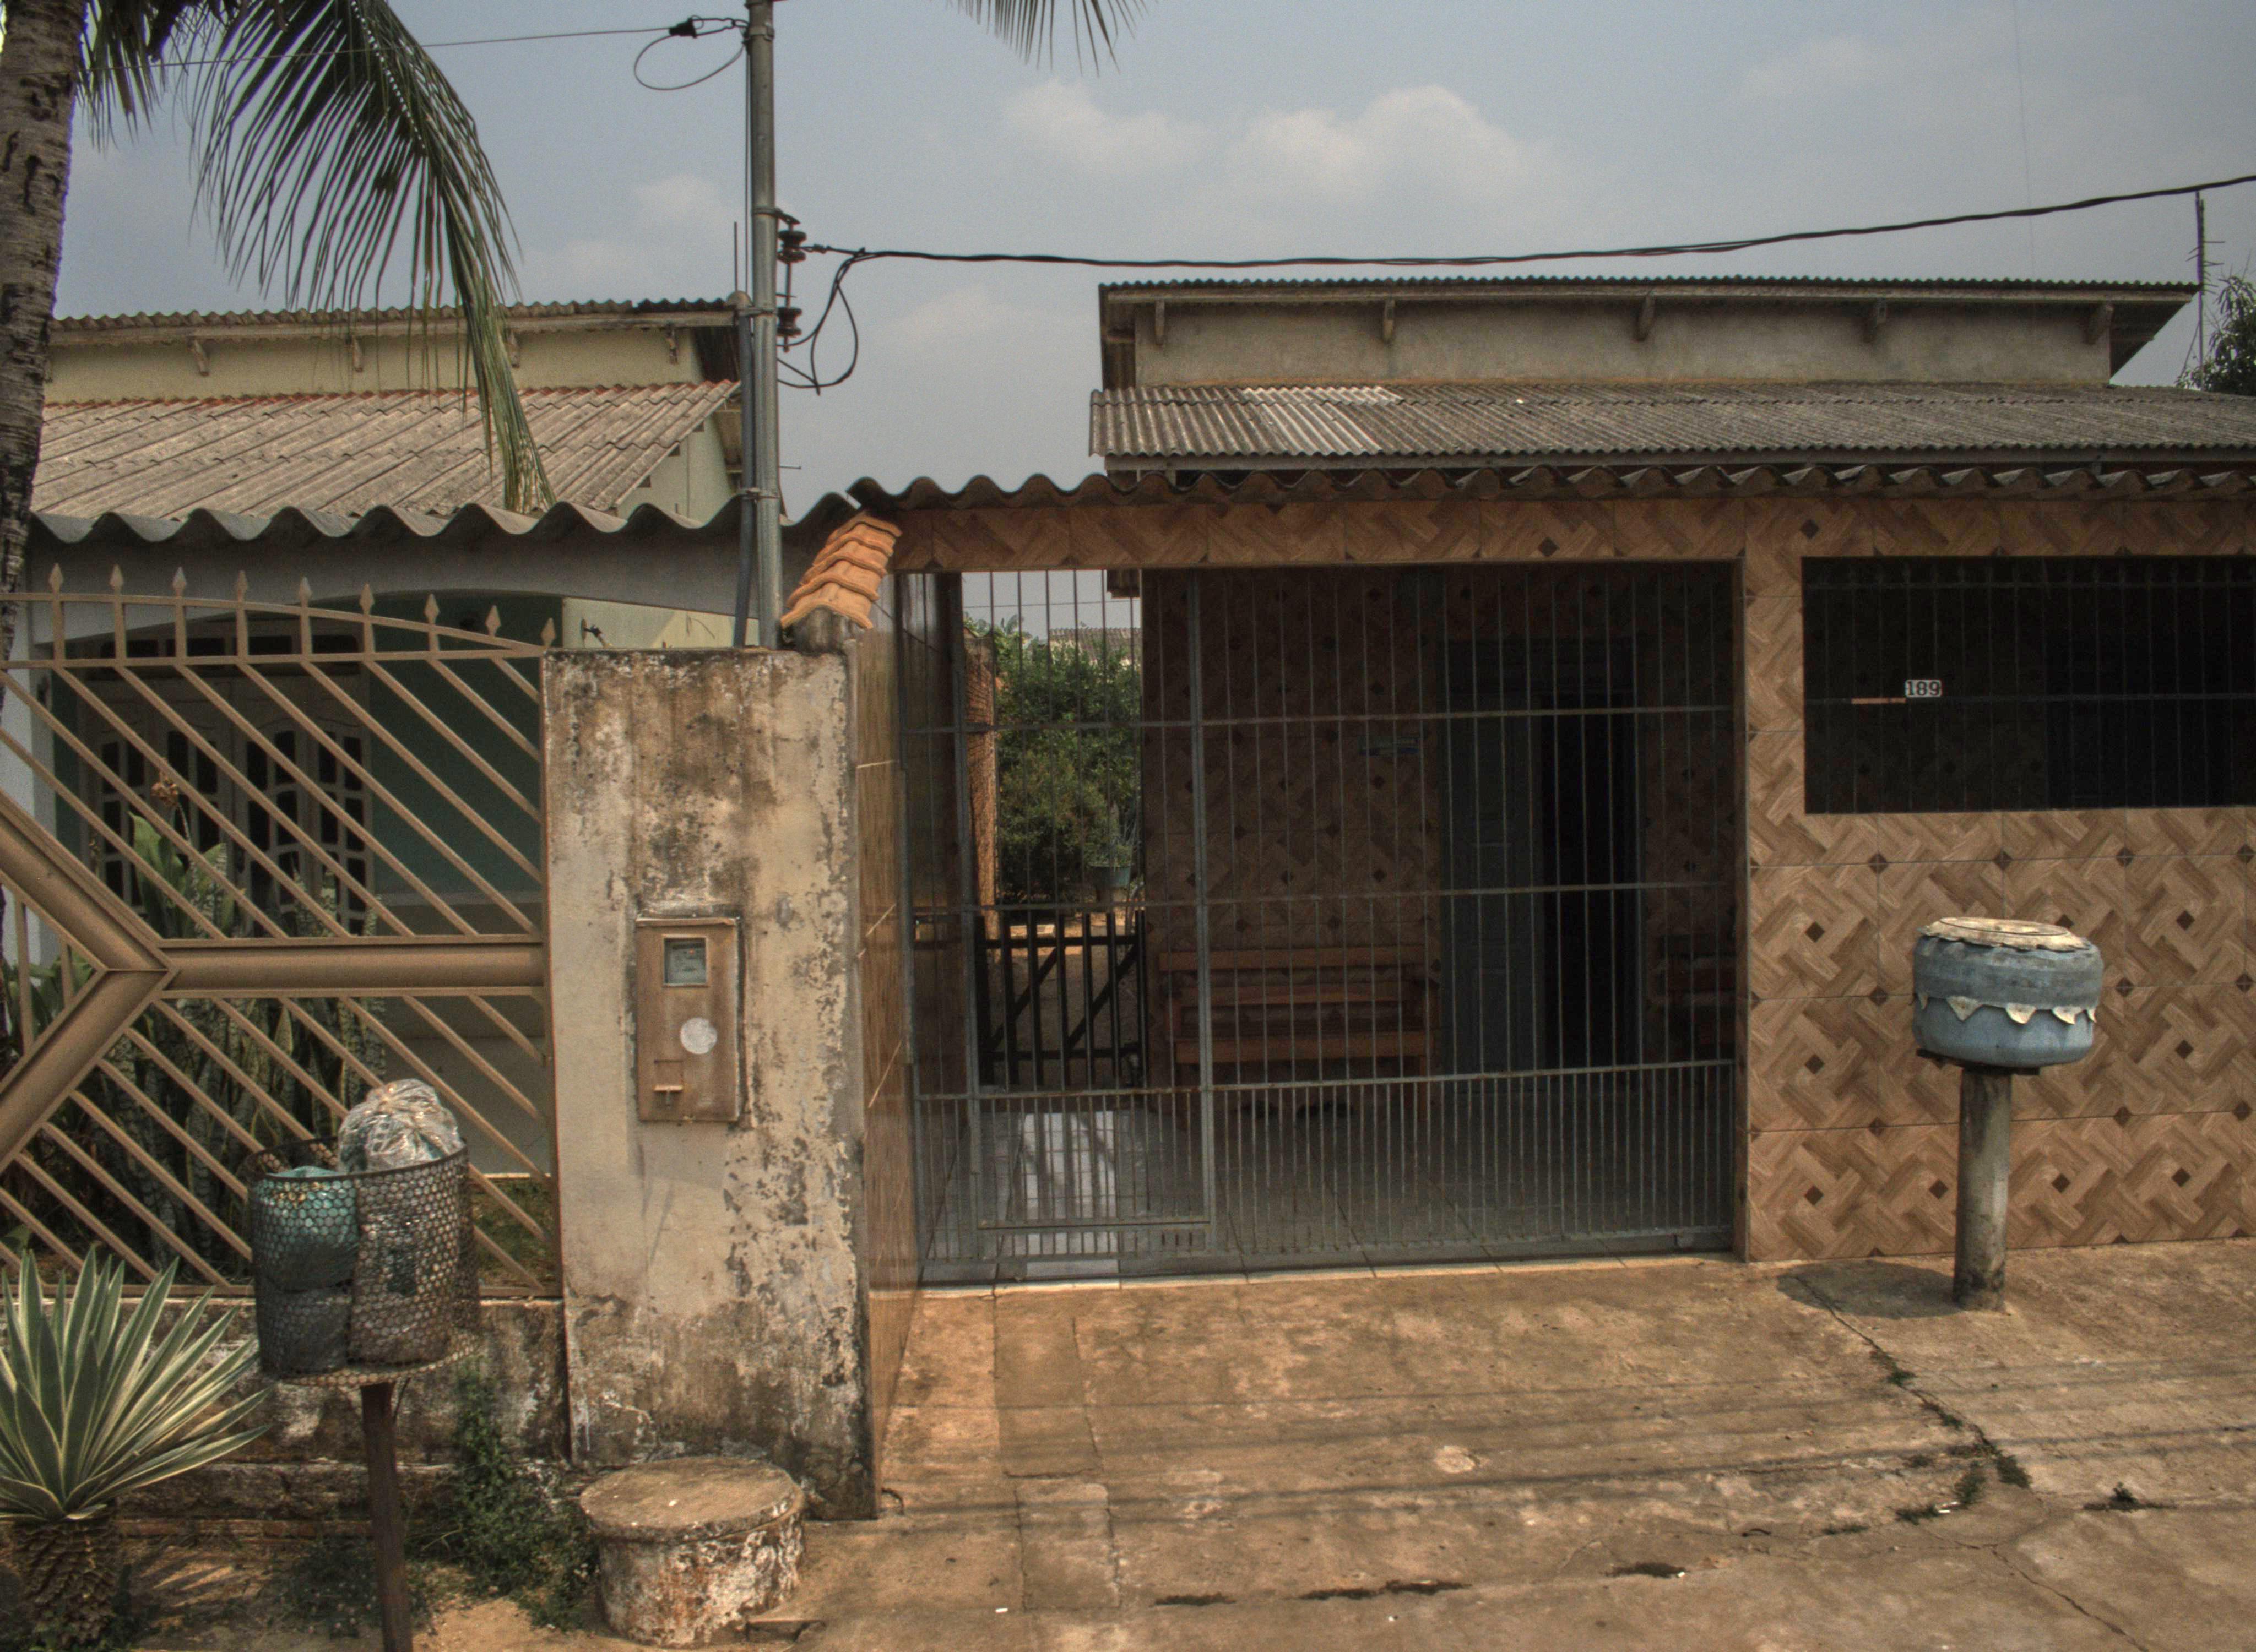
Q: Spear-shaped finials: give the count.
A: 9